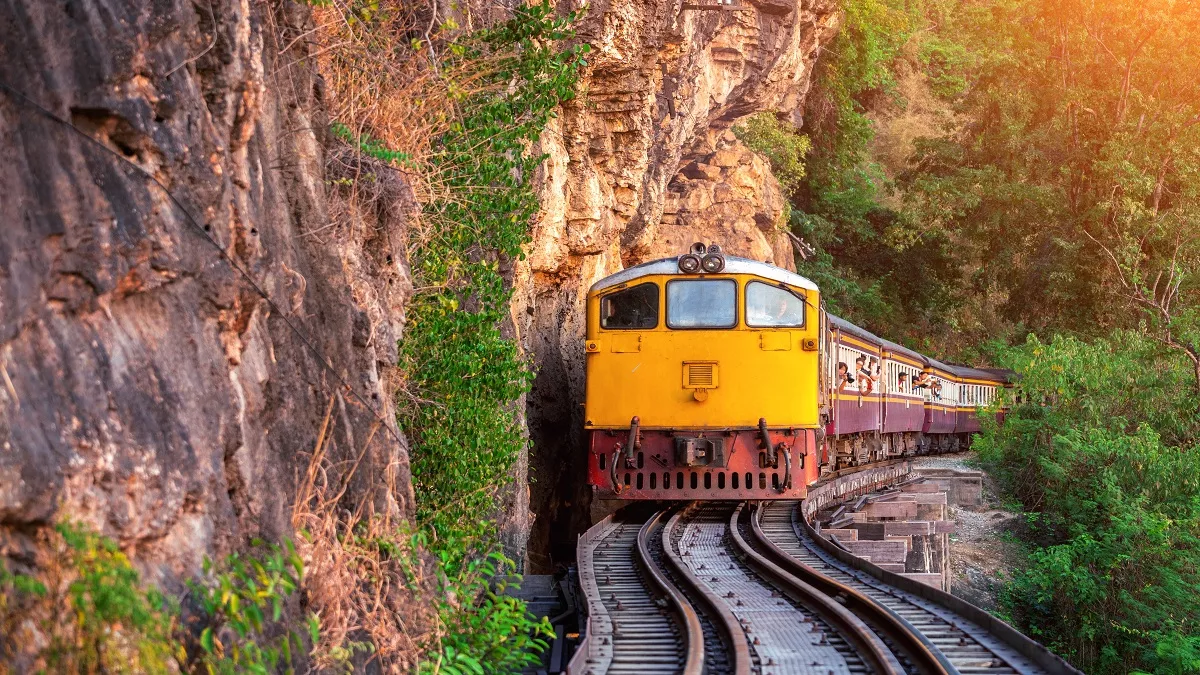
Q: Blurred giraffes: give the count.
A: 0